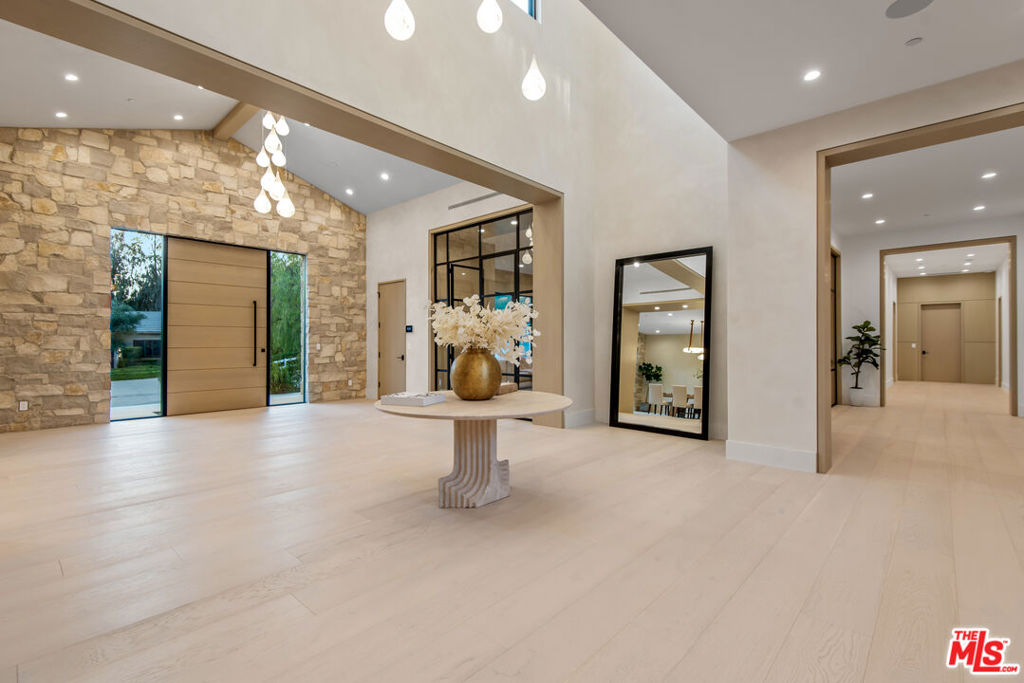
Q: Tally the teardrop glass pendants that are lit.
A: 12